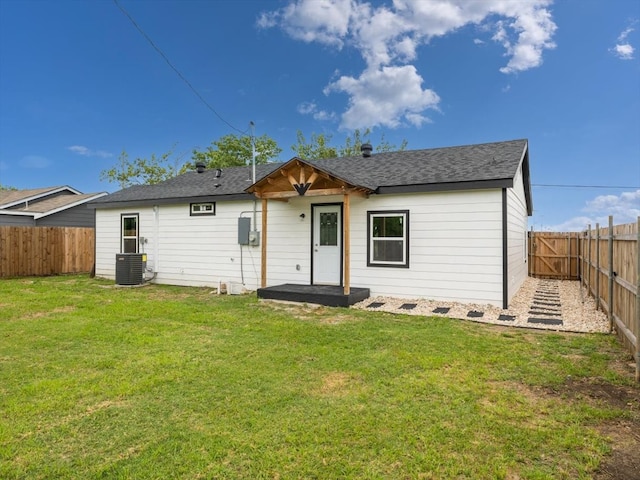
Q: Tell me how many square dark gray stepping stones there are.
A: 5